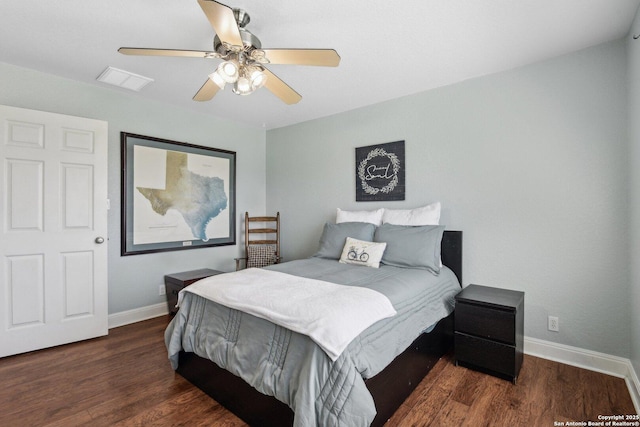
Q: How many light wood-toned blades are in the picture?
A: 5